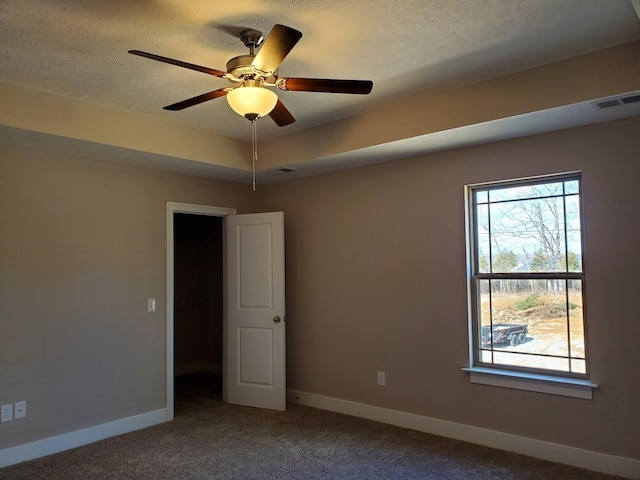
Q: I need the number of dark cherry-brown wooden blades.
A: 5